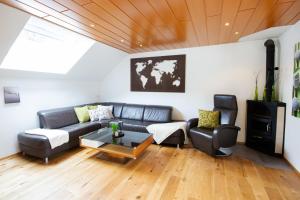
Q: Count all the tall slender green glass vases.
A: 3